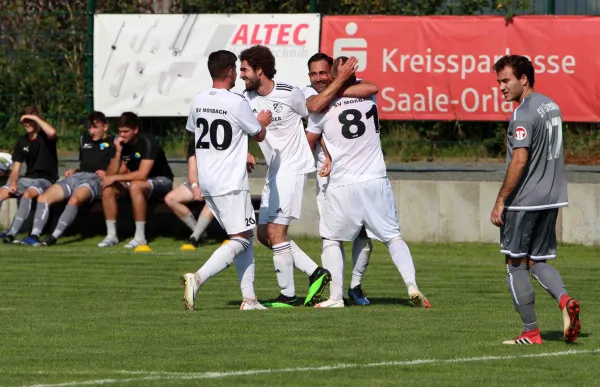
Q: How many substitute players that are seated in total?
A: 4